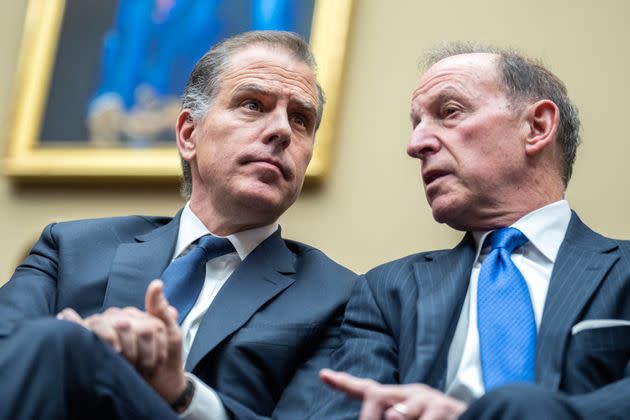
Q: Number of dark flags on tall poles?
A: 0